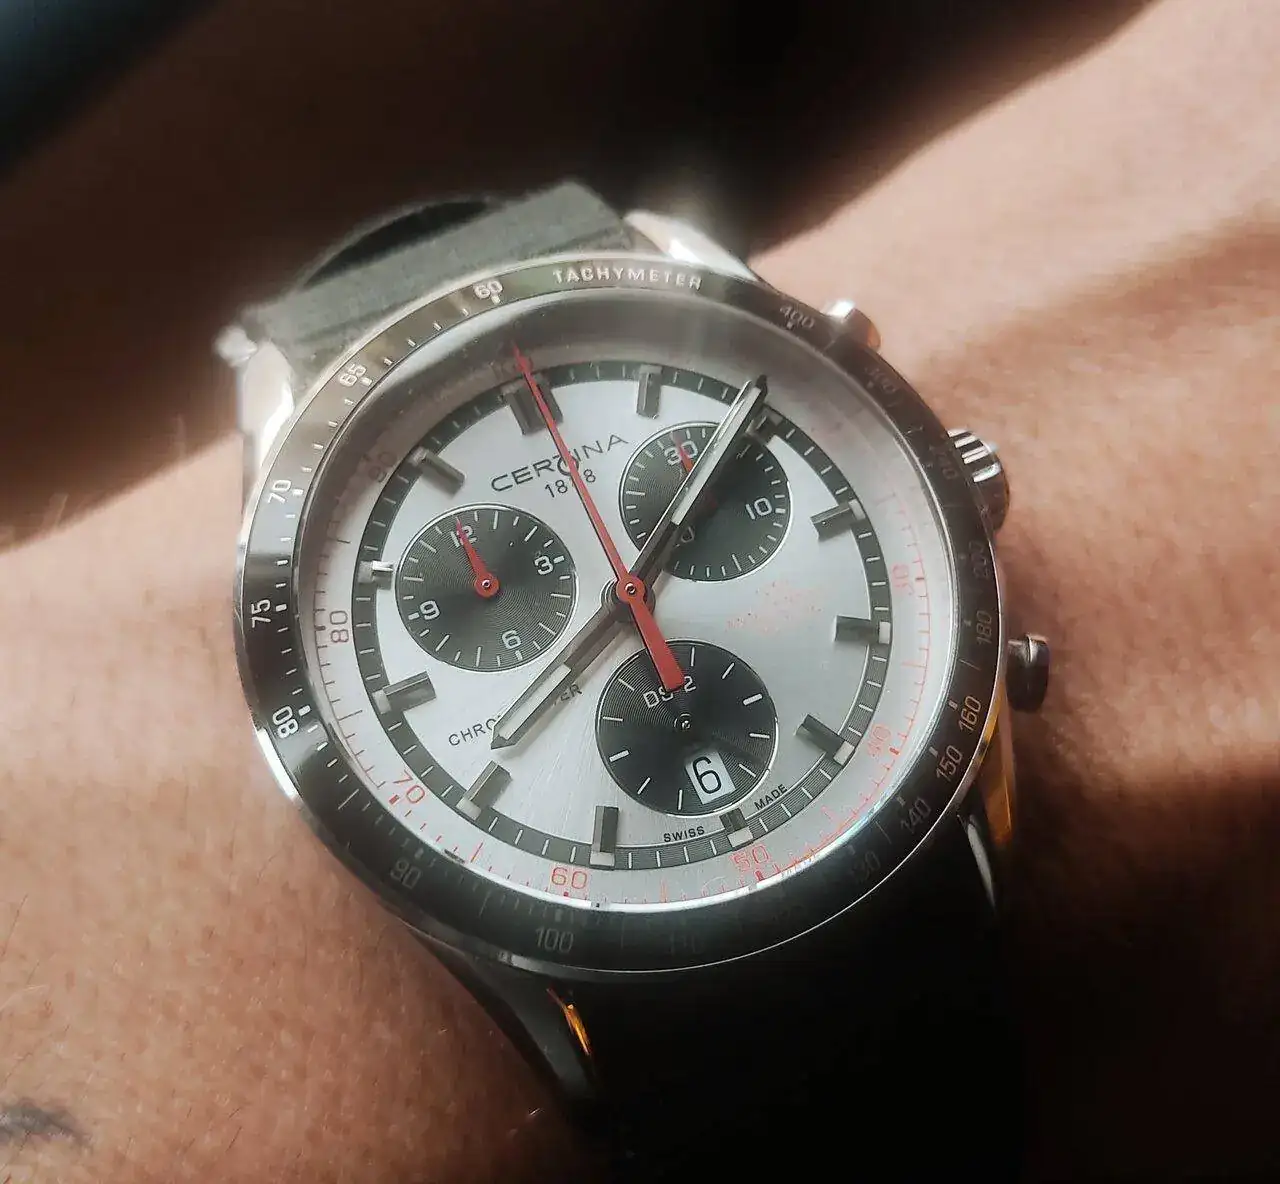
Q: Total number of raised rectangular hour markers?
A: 12